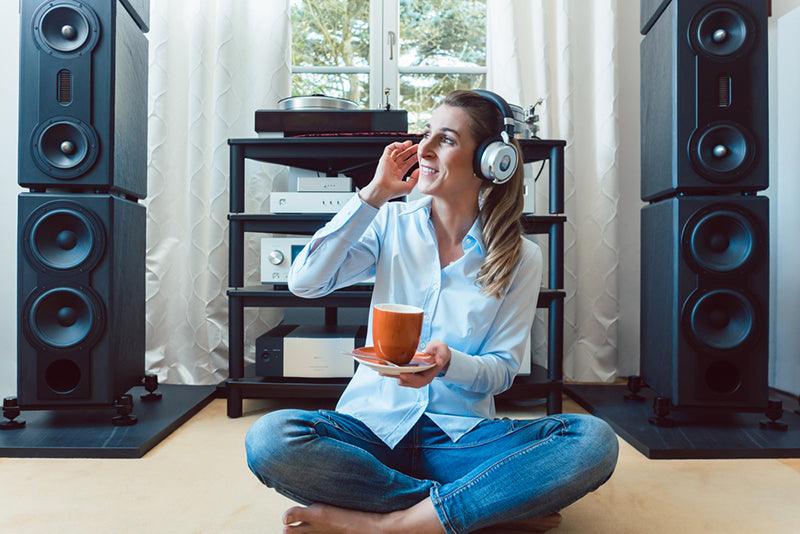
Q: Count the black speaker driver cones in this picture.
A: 8